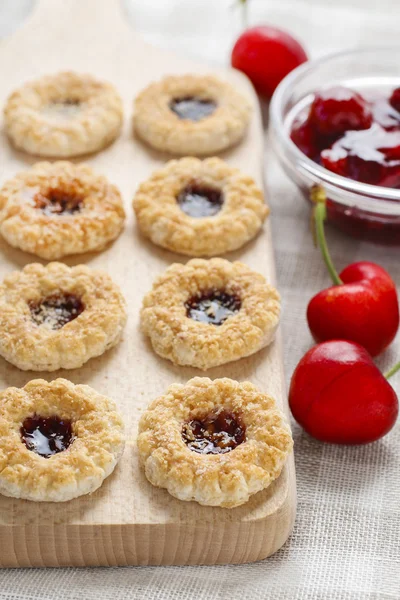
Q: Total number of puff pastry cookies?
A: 8